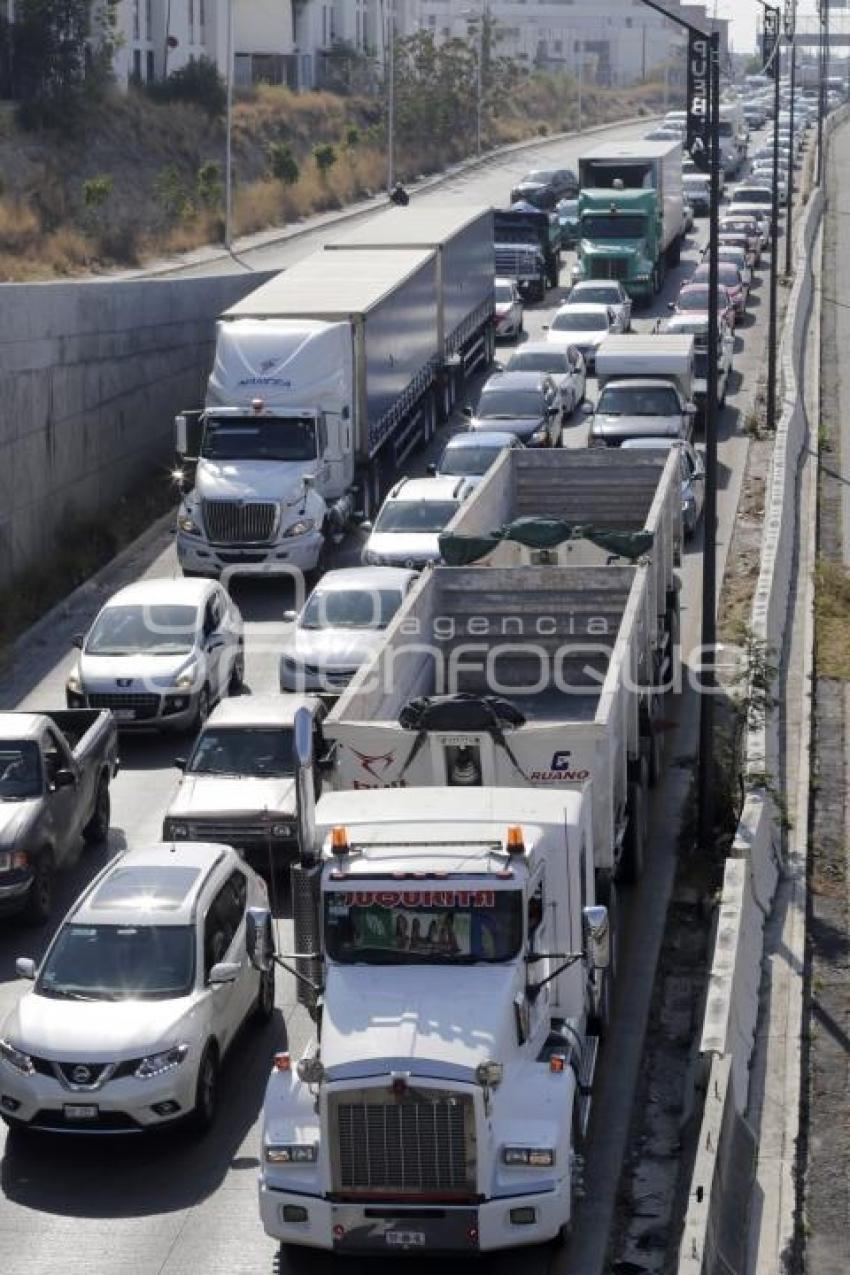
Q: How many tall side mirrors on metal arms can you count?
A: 4